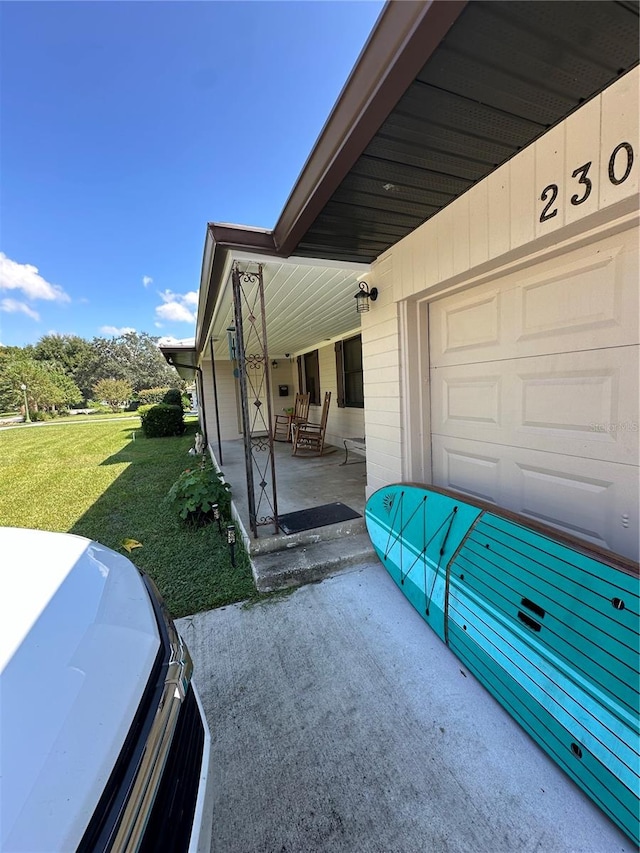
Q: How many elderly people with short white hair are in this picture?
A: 0